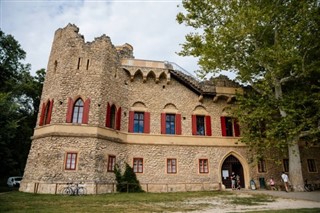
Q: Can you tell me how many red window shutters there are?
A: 14